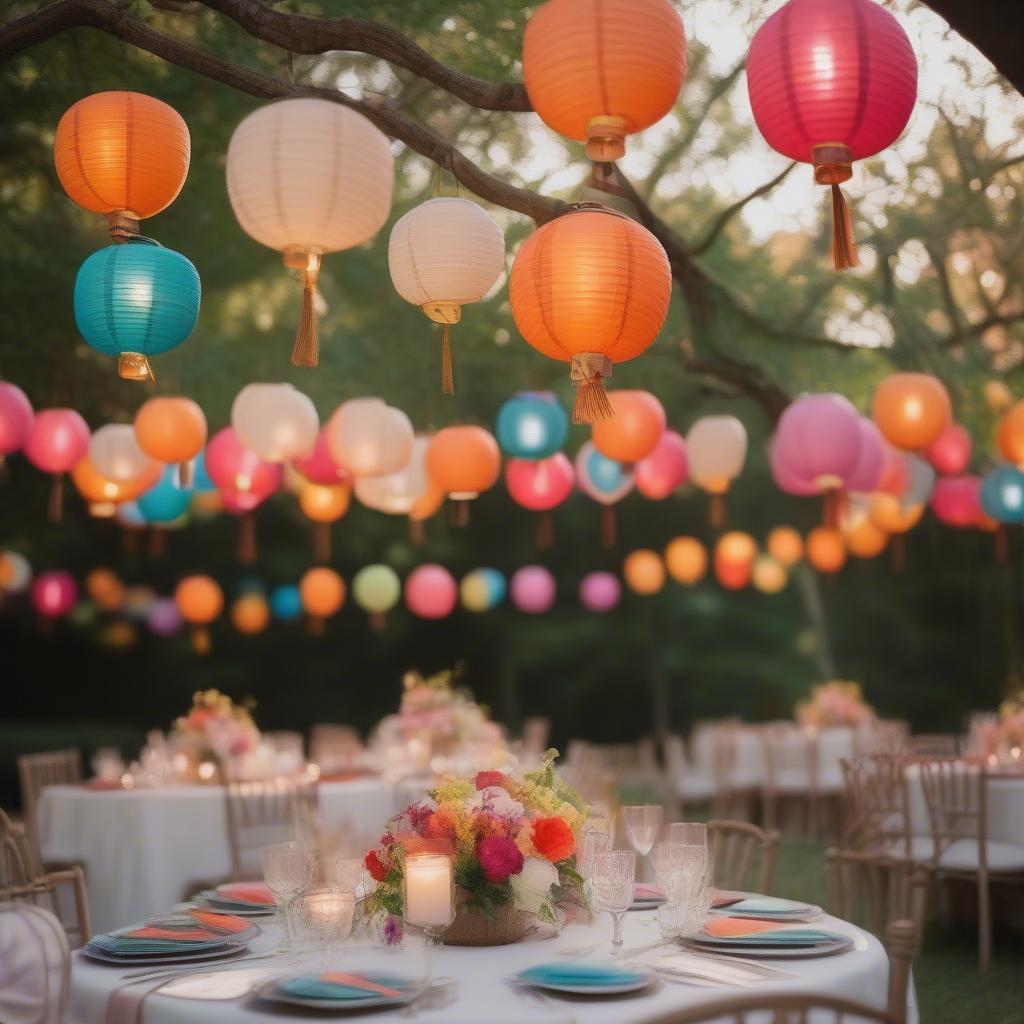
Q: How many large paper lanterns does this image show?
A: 7